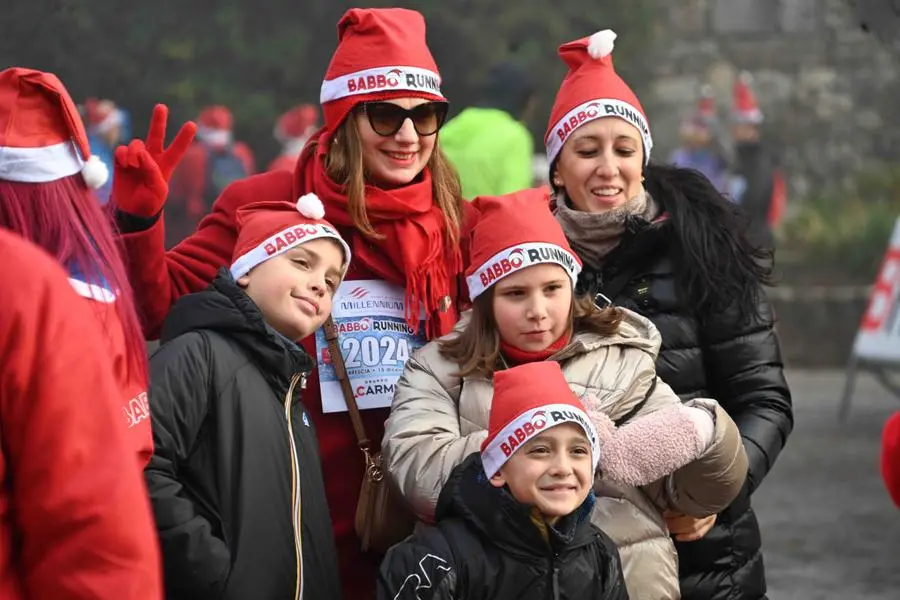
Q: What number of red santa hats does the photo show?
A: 11